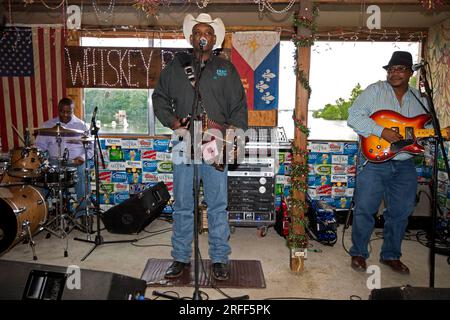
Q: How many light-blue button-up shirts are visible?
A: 2